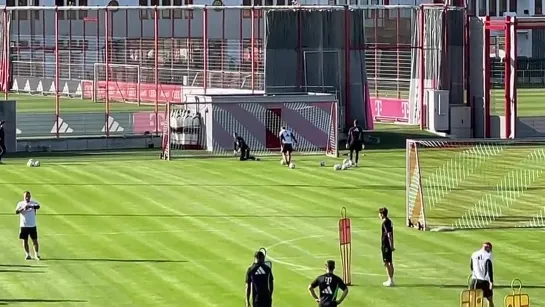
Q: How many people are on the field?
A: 9